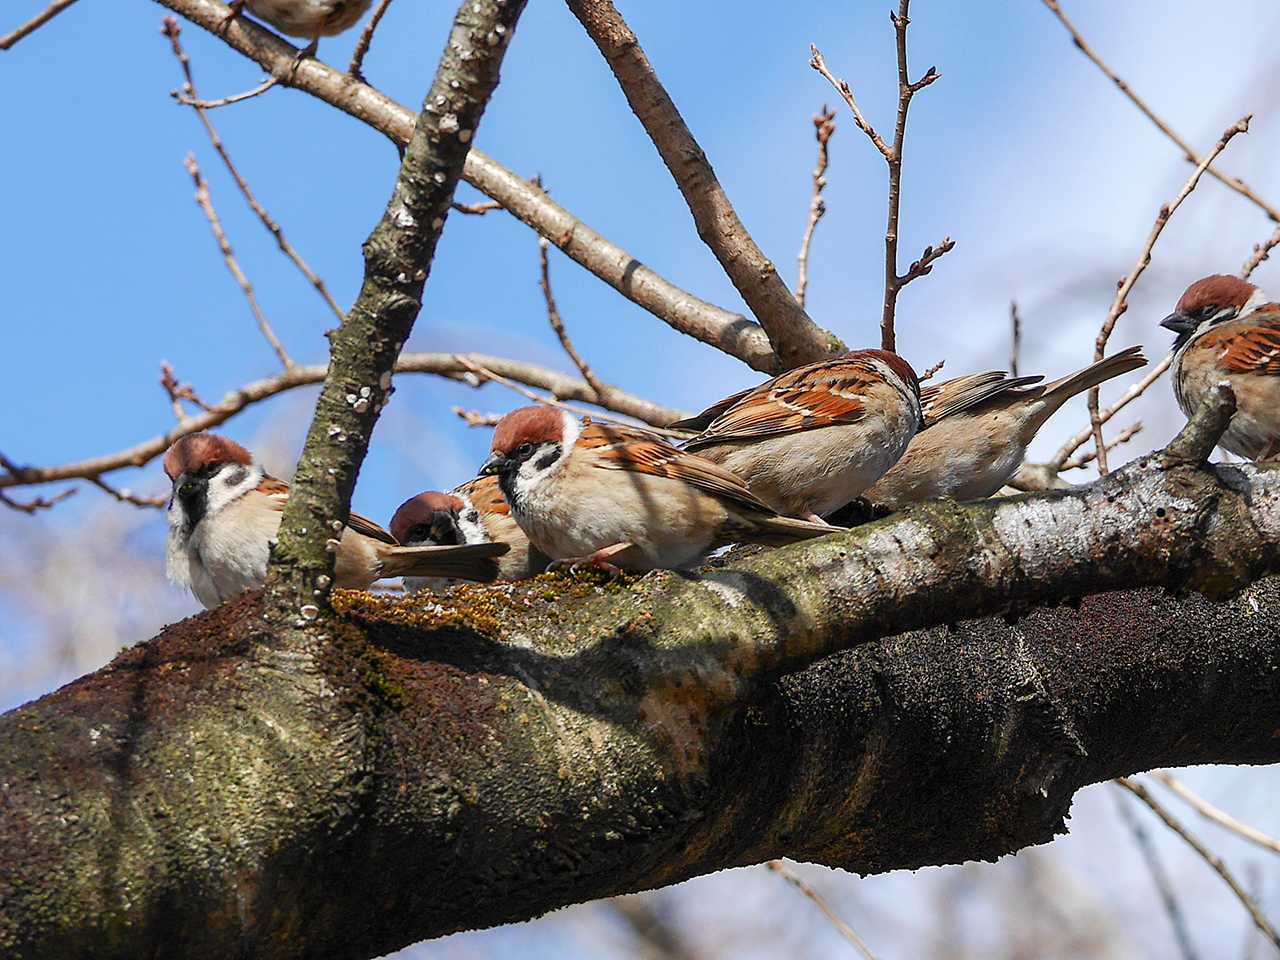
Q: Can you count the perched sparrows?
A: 7